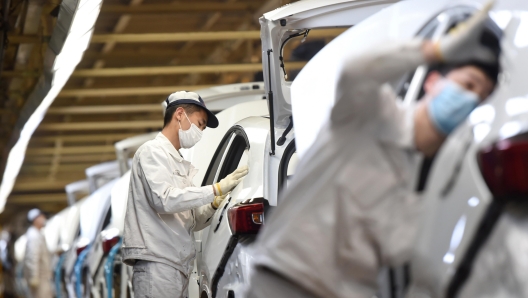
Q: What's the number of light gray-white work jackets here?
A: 3